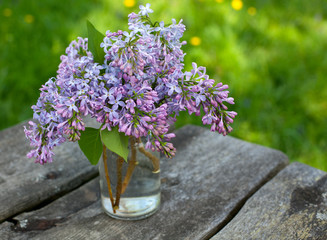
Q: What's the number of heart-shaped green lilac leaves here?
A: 3